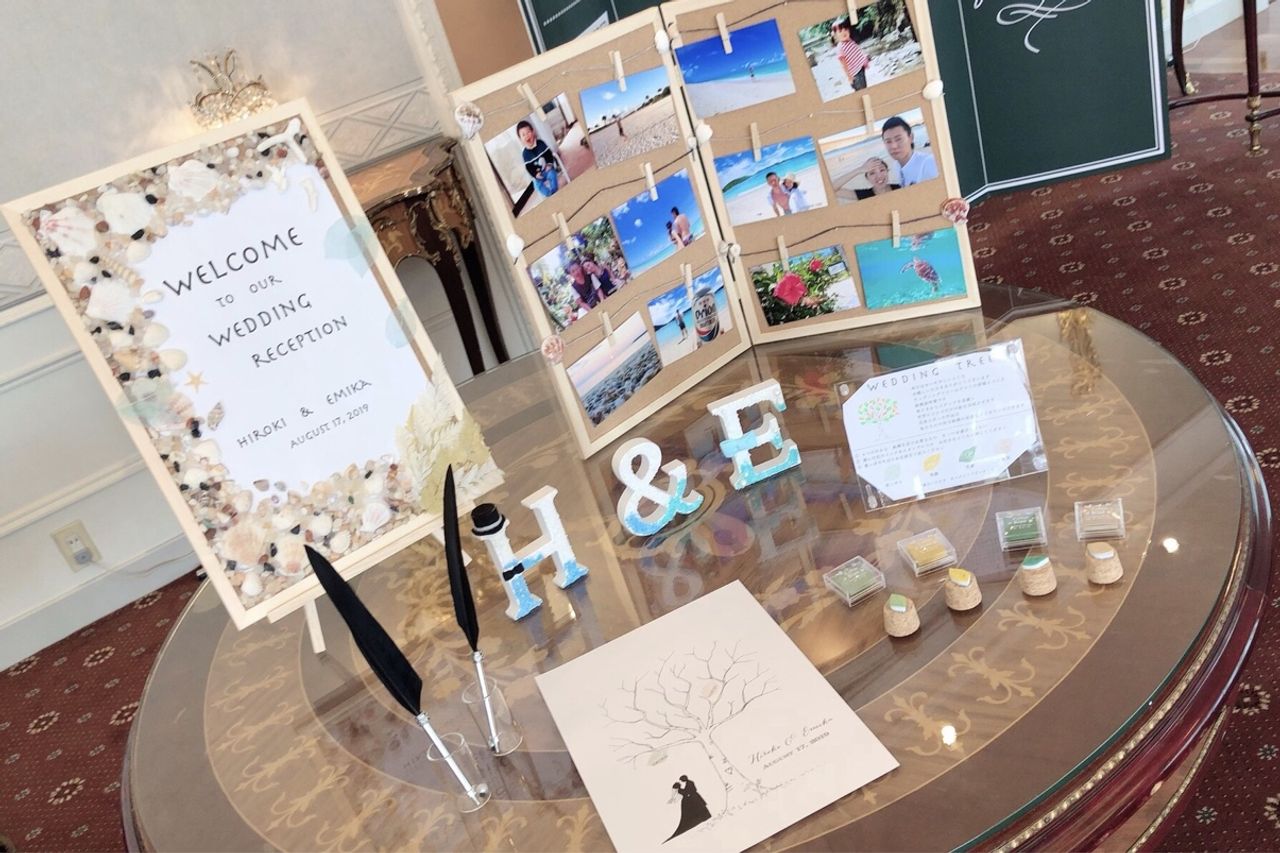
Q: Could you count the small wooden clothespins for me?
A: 12